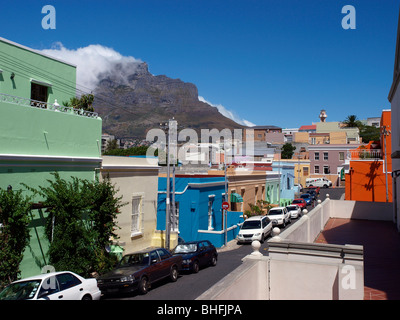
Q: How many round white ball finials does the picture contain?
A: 5